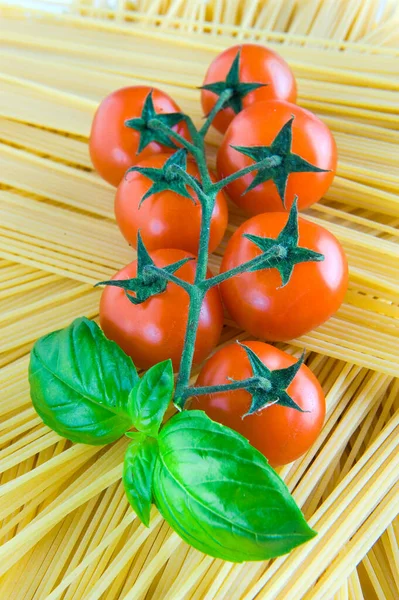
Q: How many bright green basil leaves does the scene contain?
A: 4